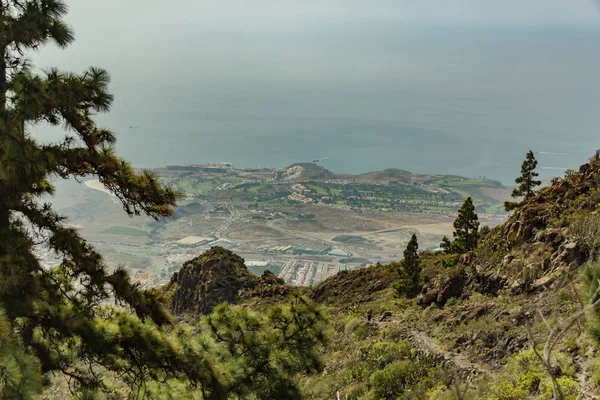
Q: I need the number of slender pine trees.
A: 3